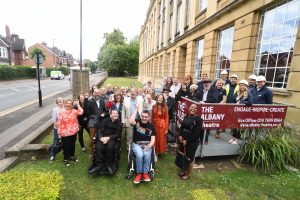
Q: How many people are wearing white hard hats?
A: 5